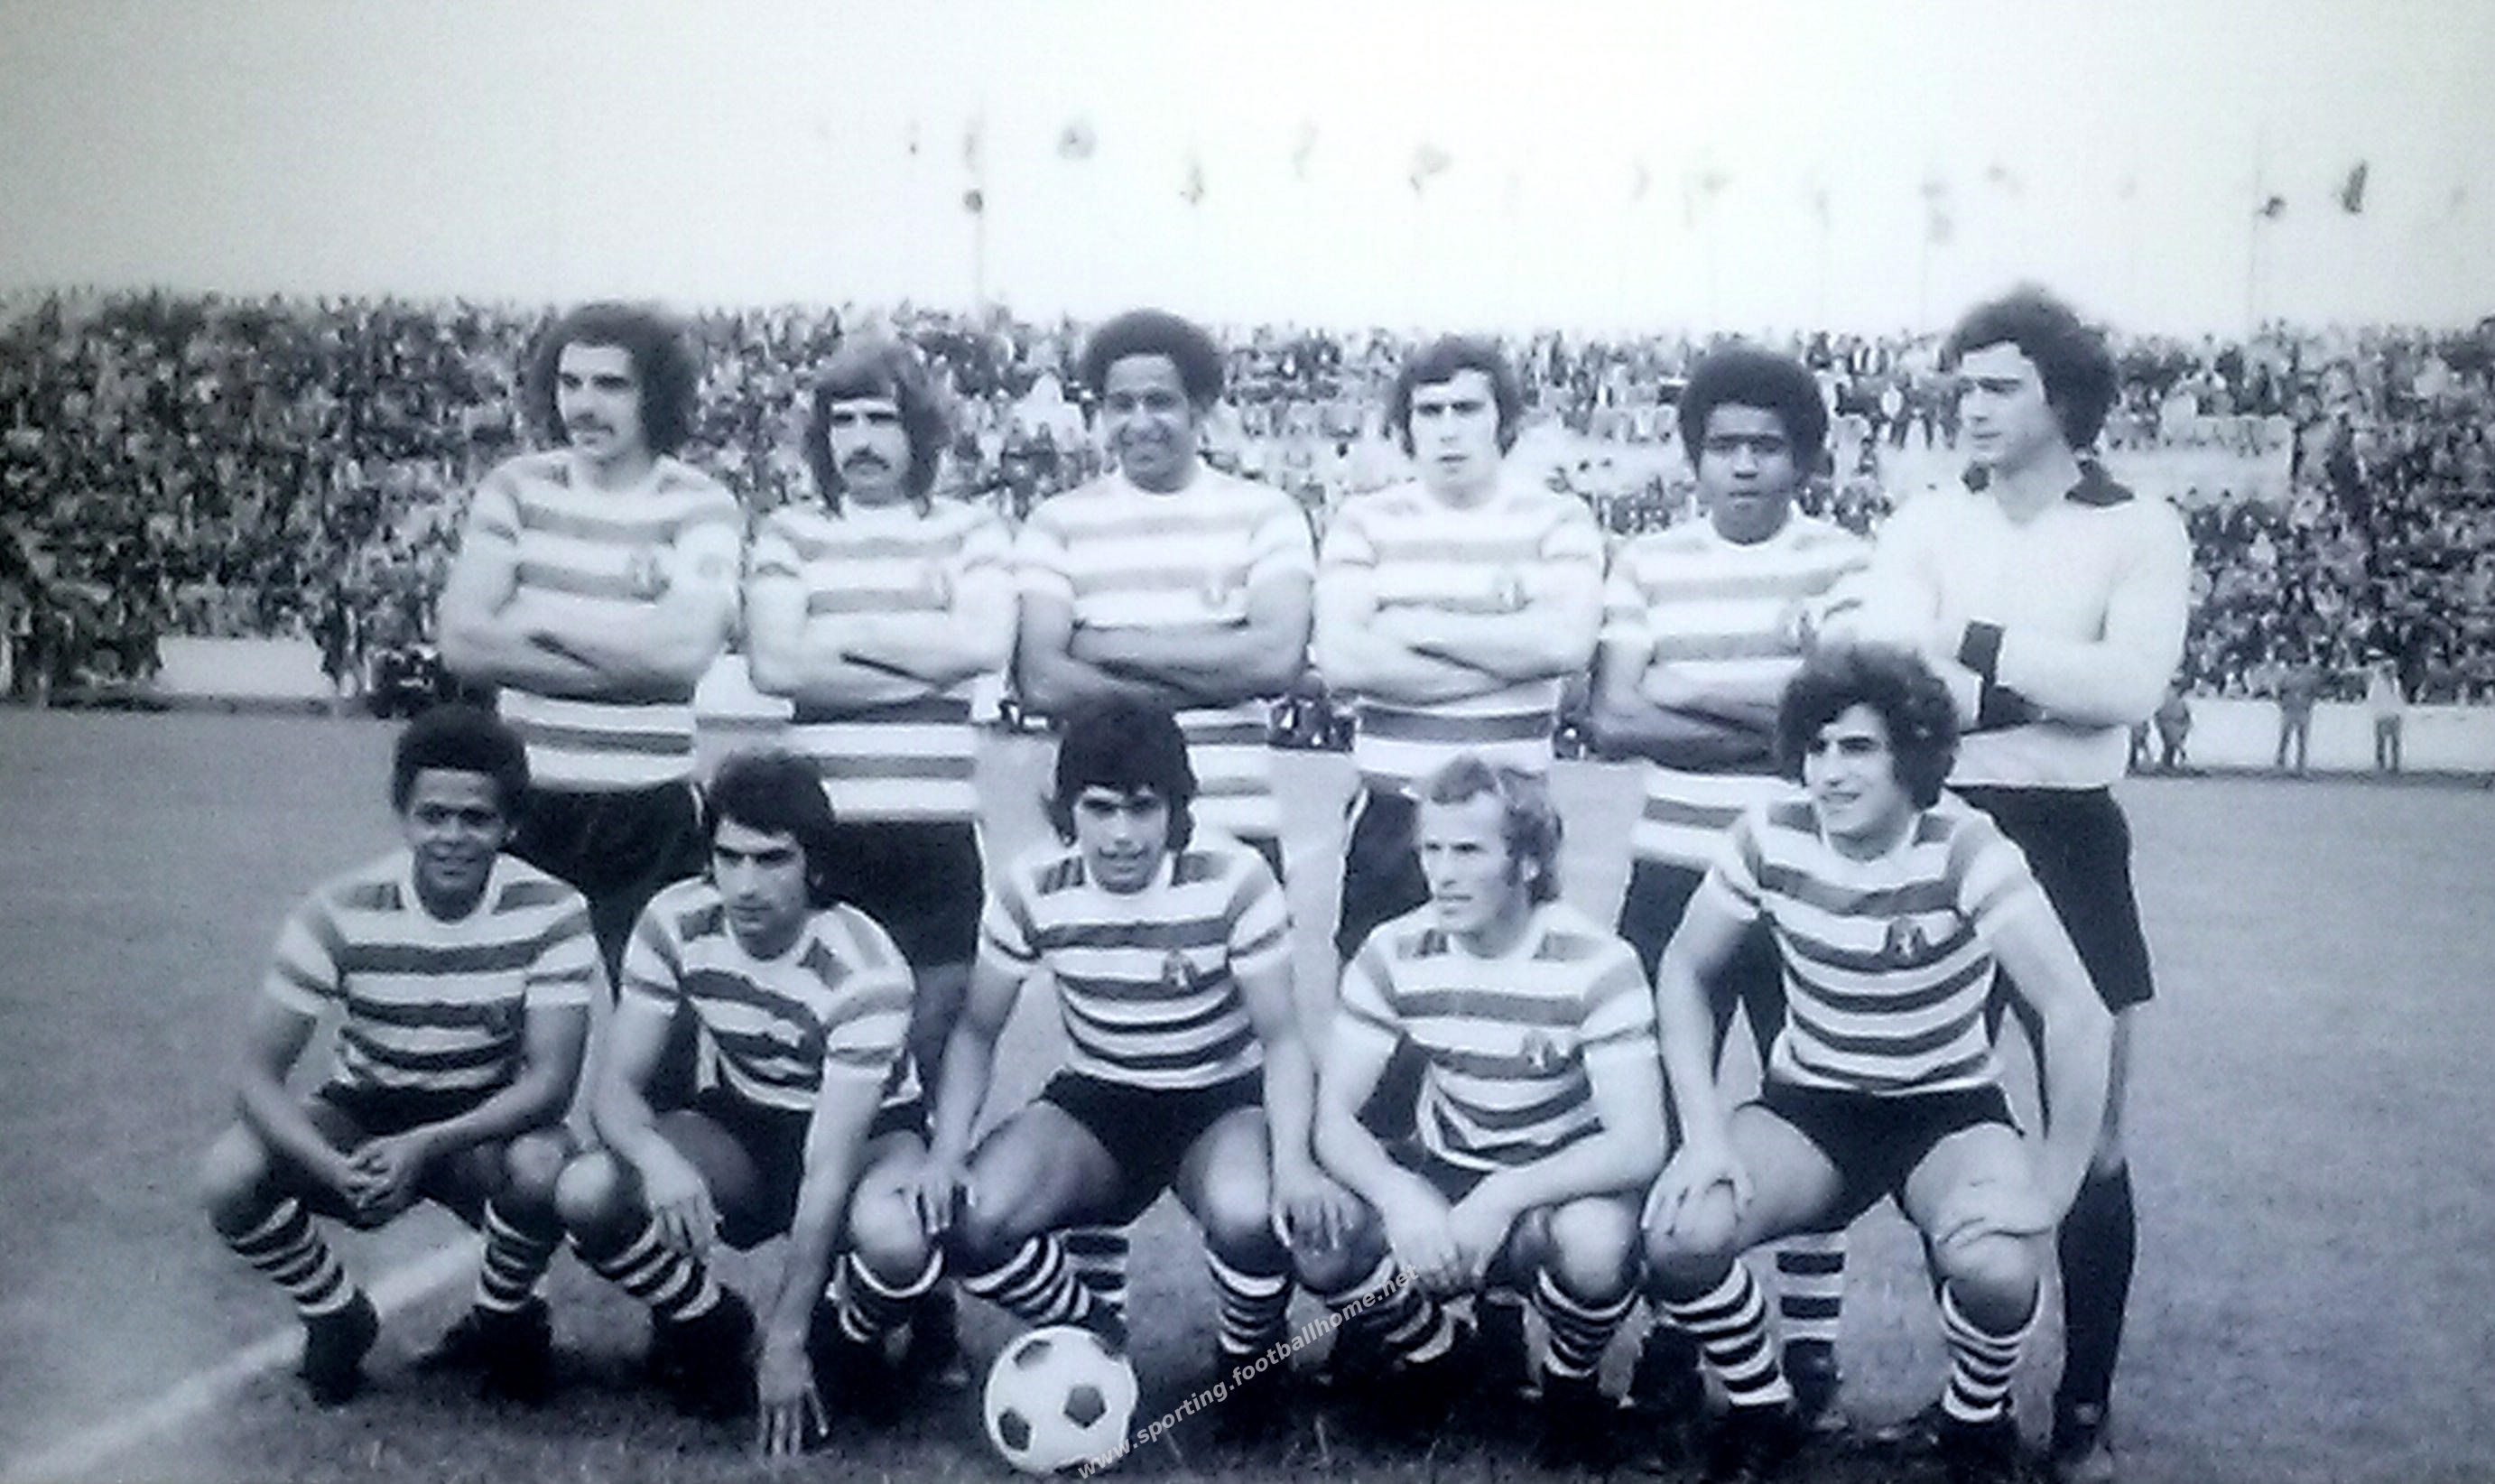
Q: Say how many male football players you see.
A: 11